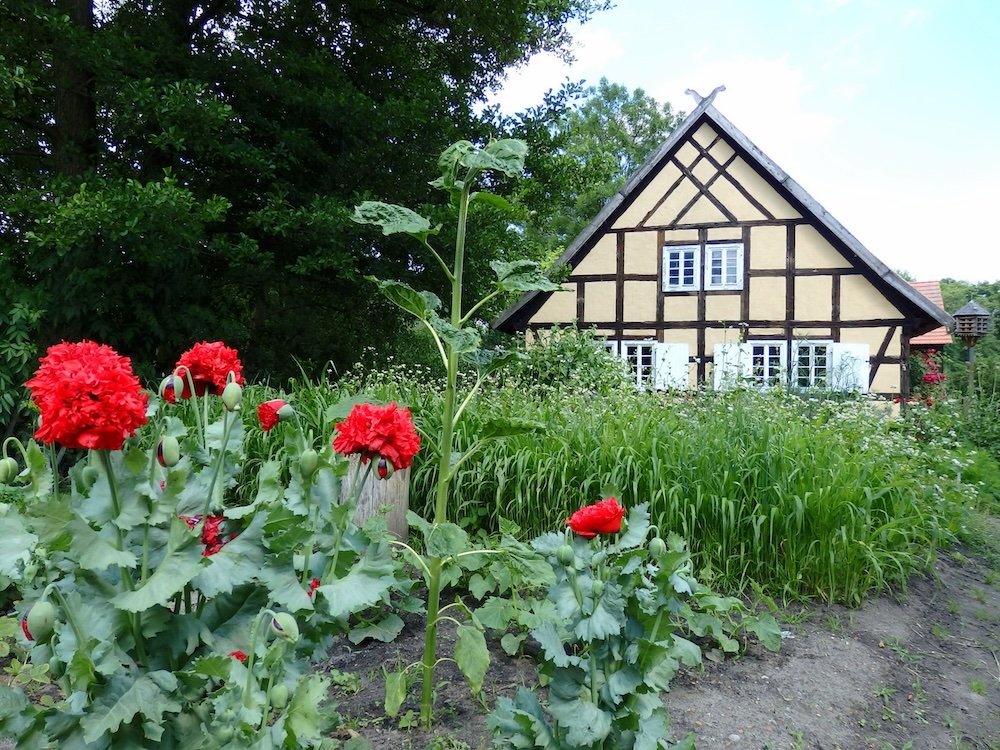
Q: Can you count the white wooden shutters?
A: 3